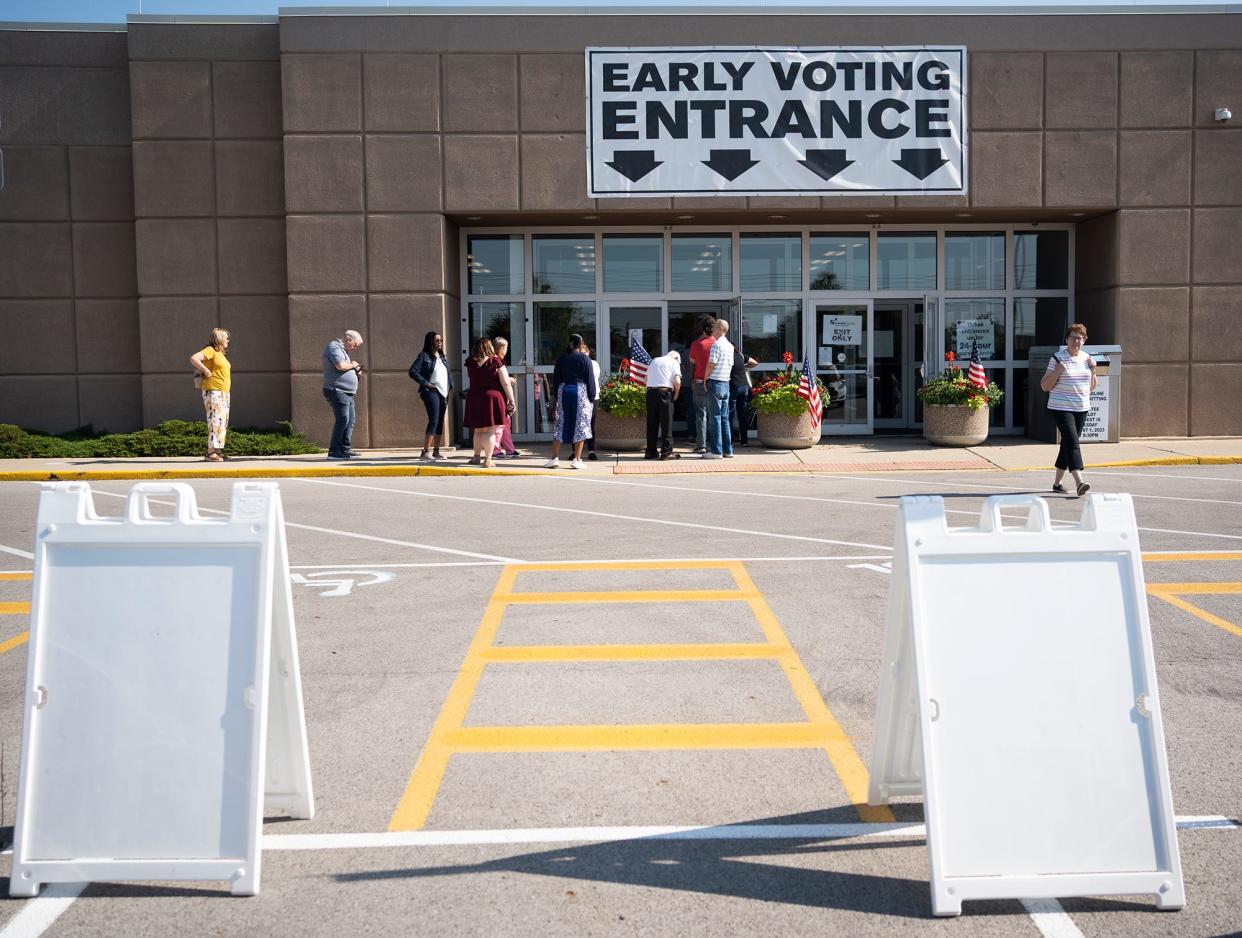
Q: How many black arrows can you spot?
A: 4